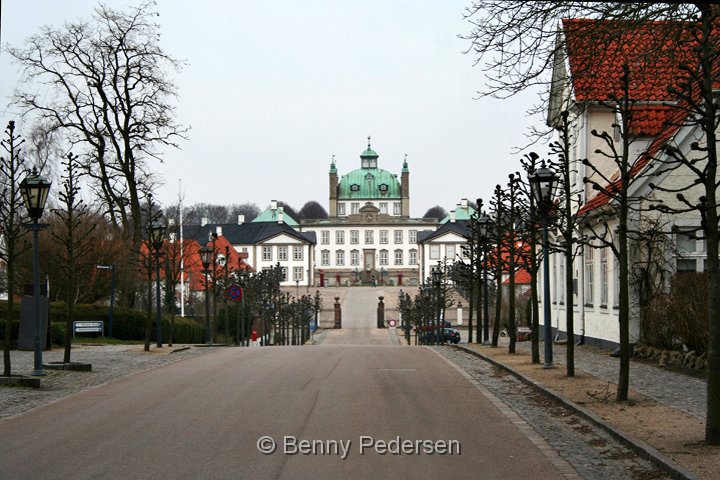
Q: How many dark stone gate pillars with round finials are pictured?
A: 2